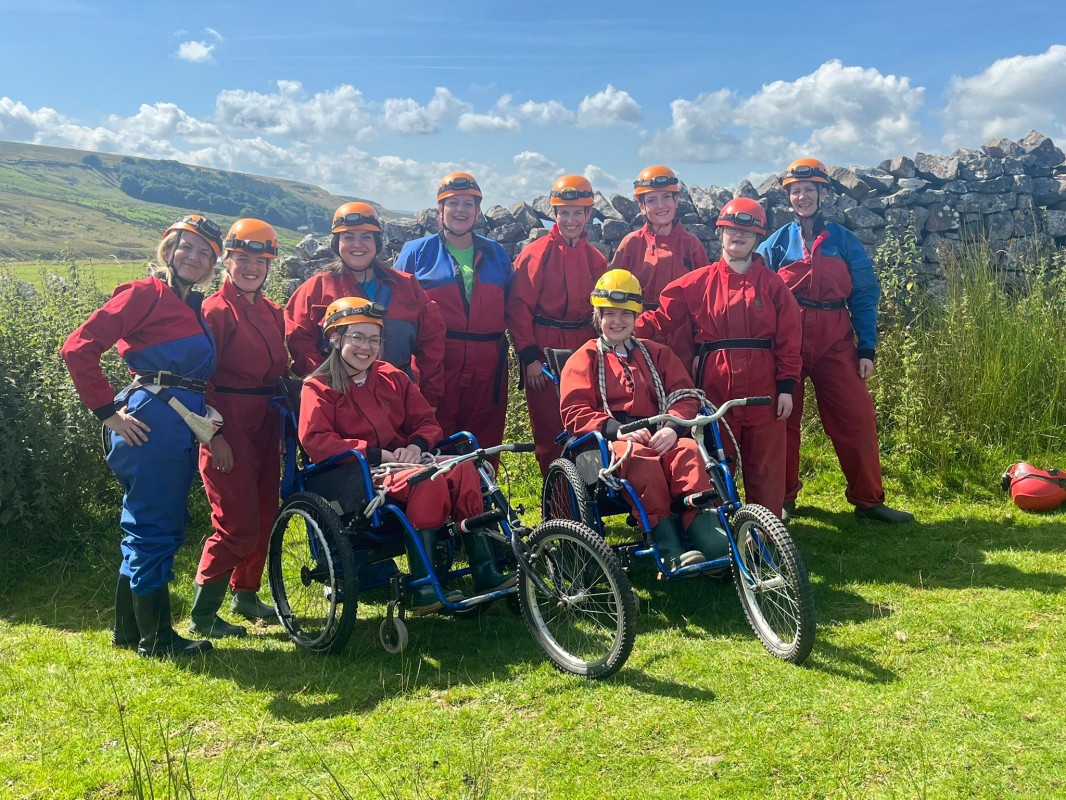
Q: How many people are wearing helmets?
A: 10